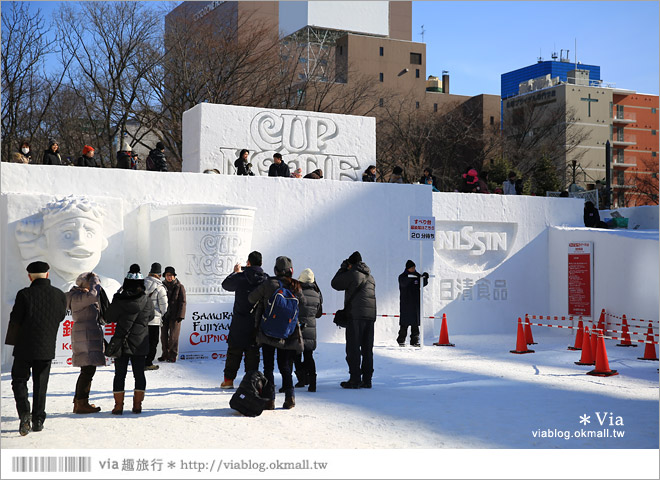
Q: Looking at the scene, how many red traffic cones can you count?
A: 10